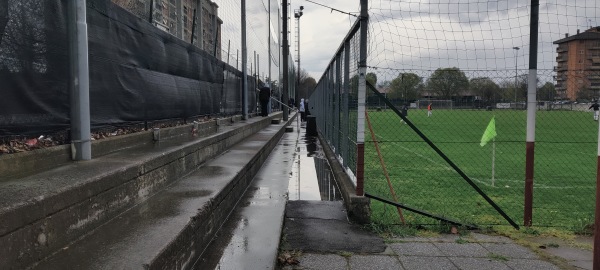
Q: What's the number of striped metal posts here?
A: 3